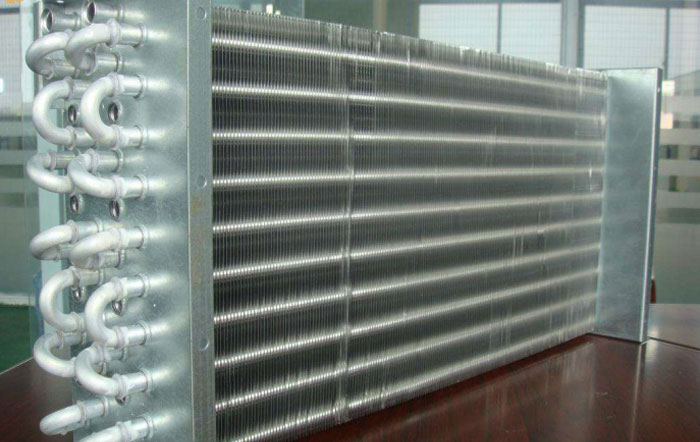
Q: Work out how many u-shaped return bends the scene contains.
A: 14